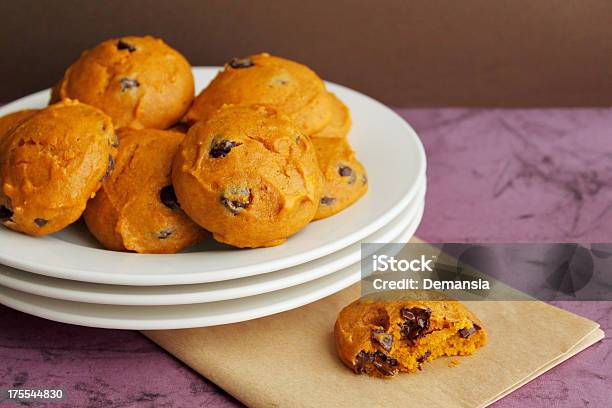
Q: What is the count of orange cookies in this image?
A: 8